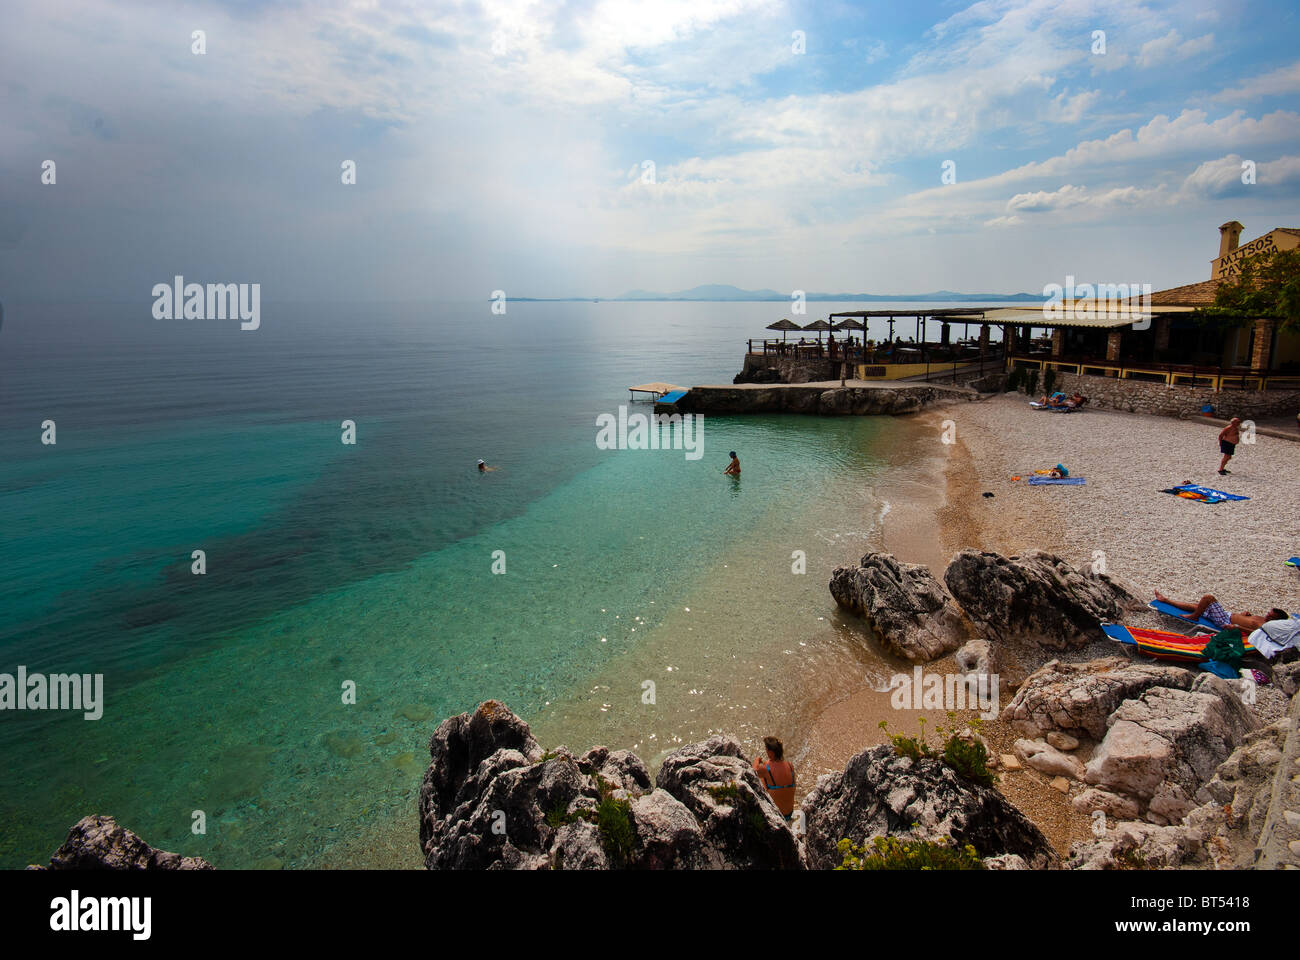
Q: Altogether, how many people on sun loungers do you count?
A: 3